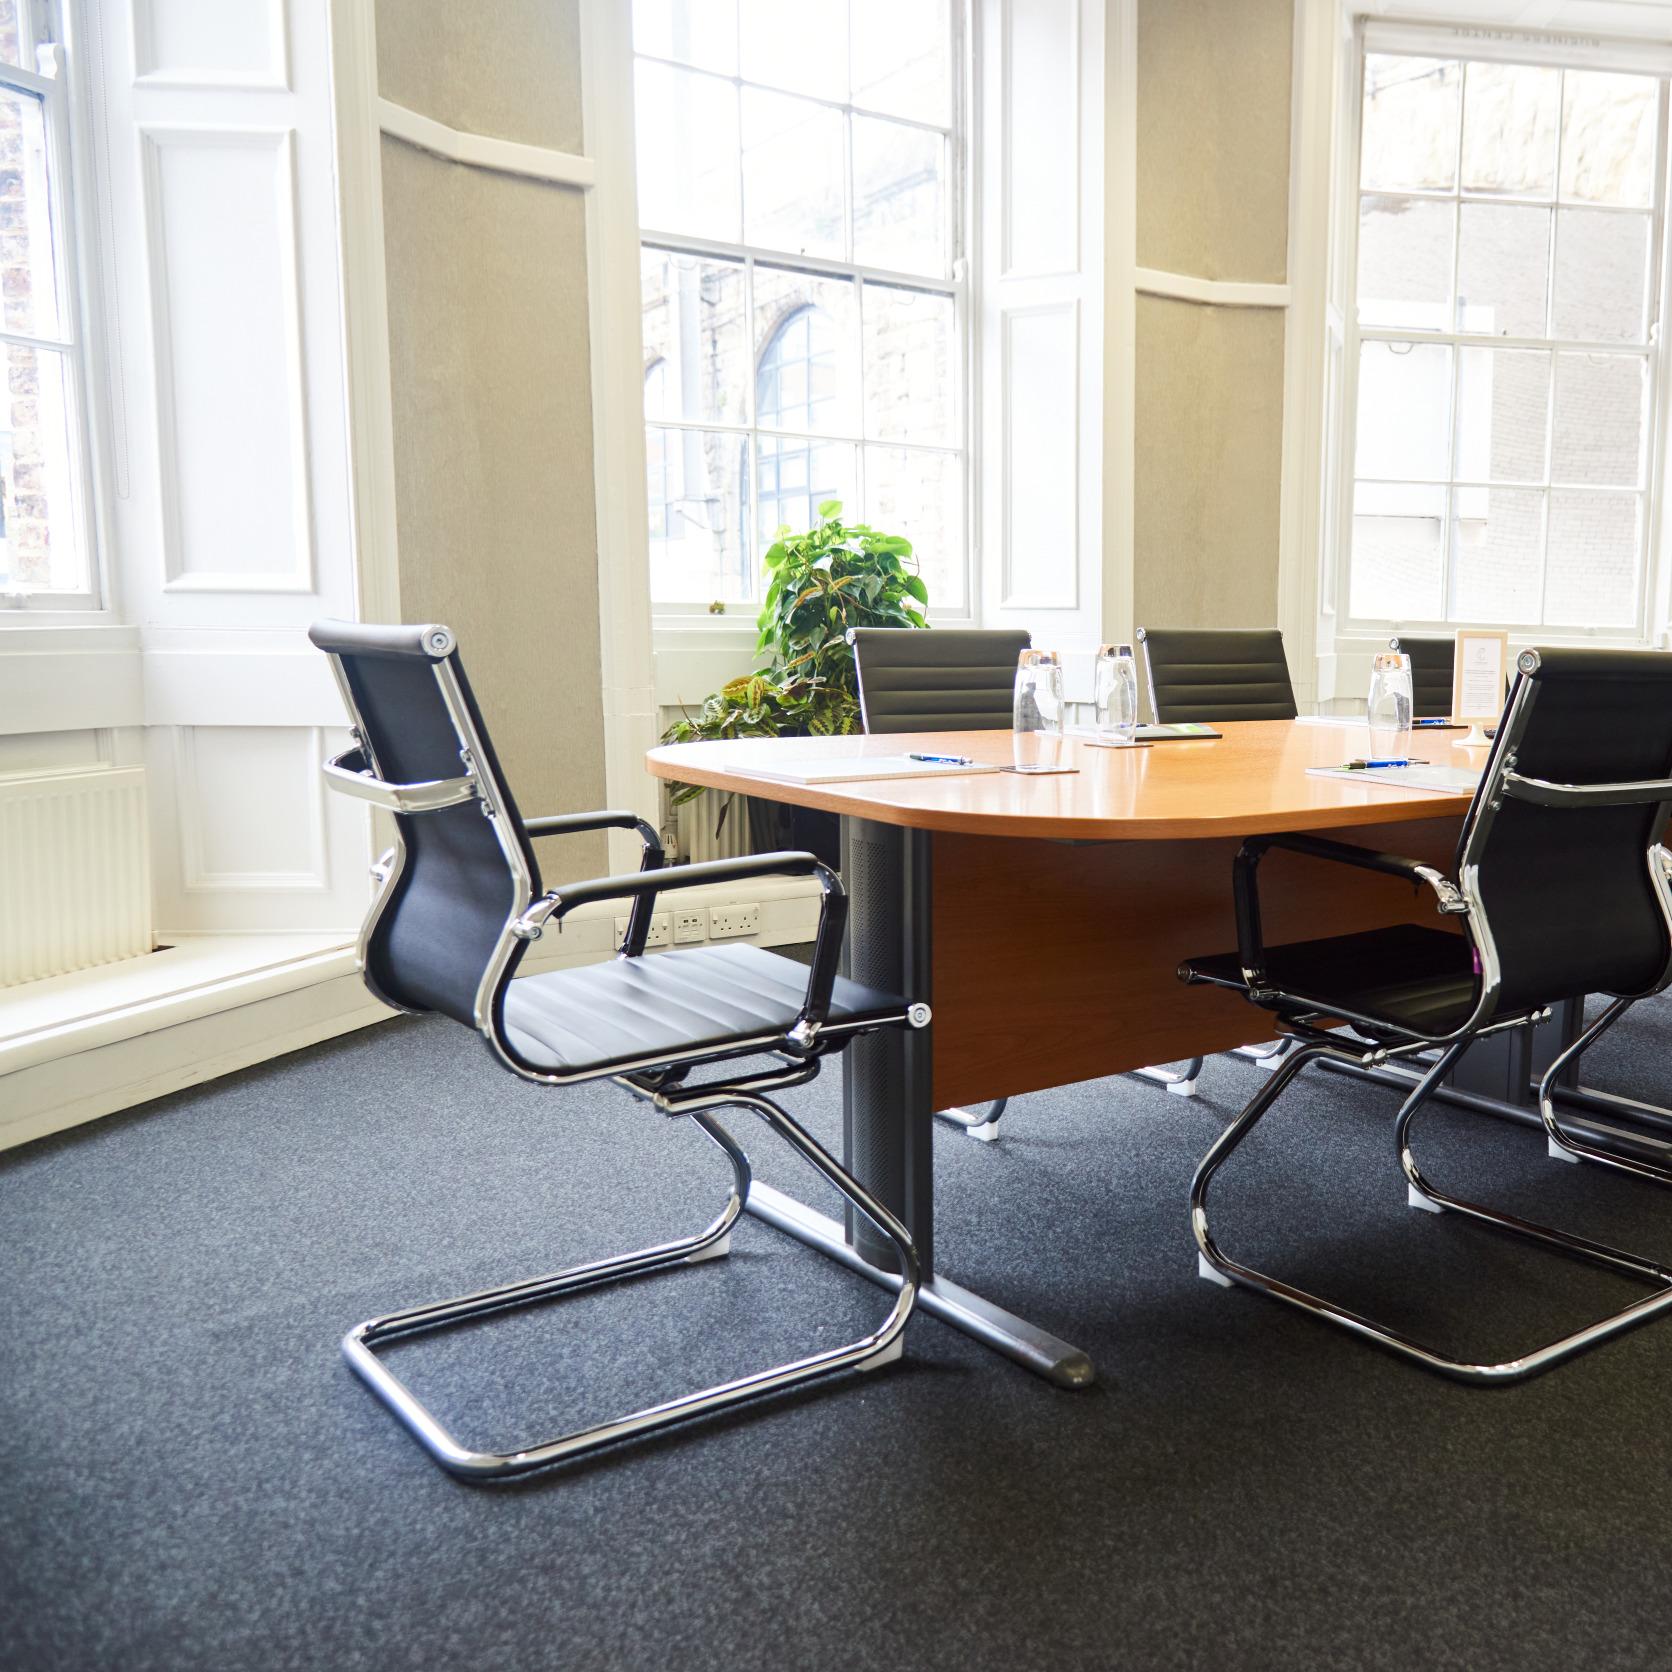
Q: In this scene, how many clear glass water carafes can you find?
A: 3